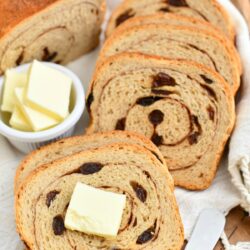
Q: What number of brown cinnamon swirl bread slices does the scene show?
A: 6